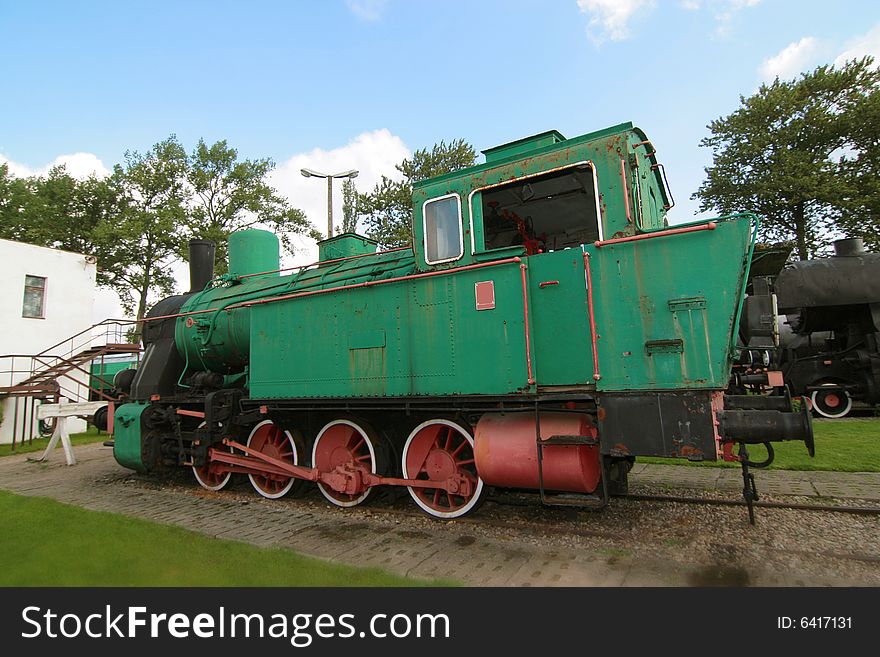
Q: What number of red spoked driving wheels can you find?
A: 4